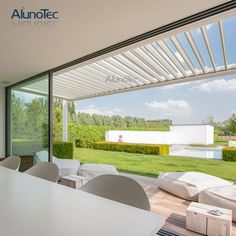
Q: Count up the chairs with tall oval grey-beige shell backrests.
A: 3